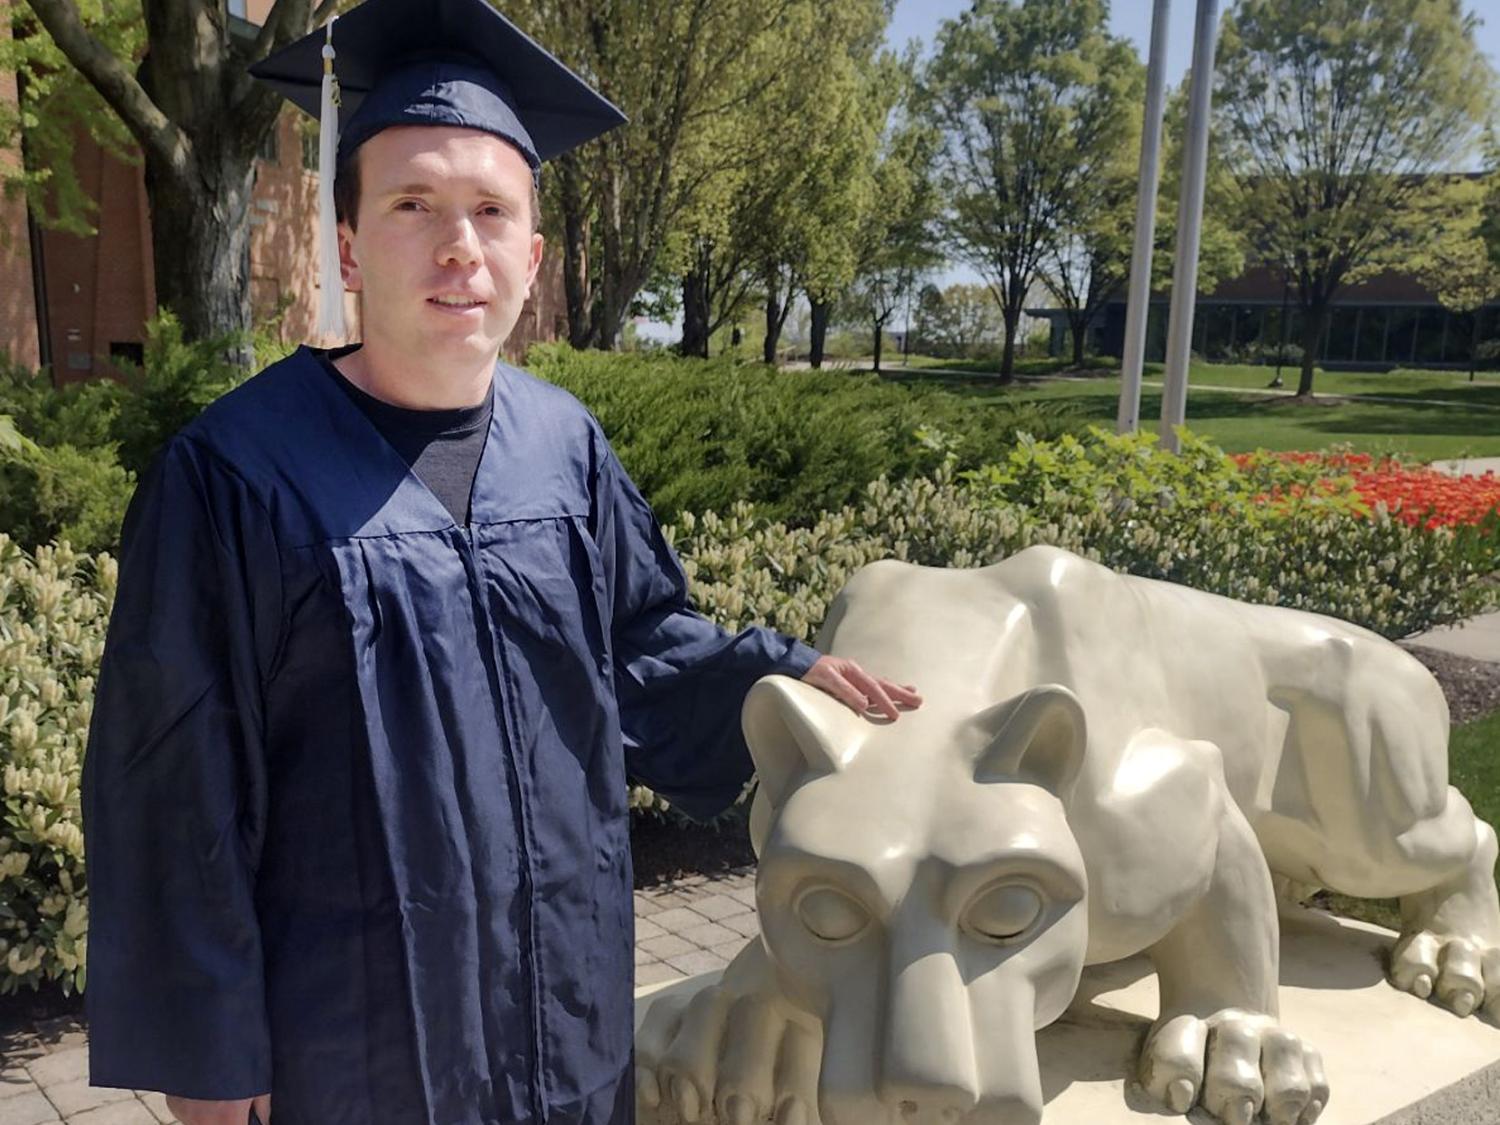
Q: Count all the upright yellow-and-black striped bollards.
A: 0